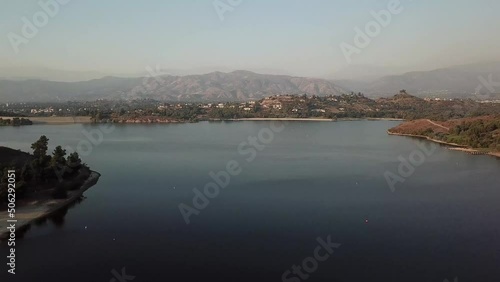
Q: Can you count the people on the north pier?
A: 0